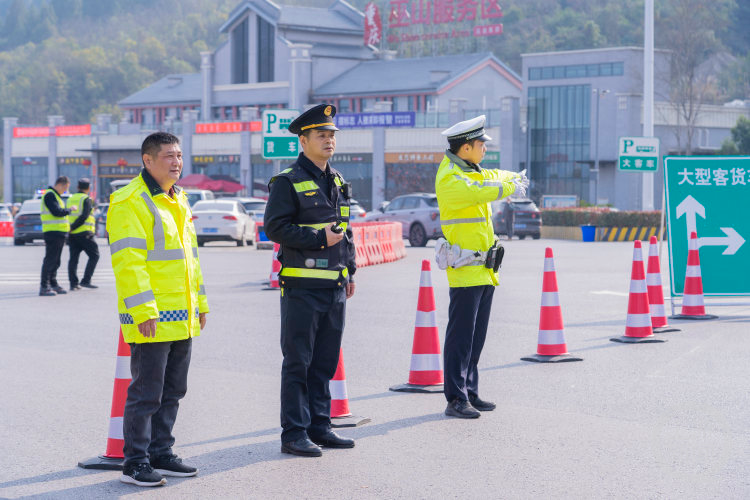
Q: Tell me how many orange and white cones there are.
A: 8